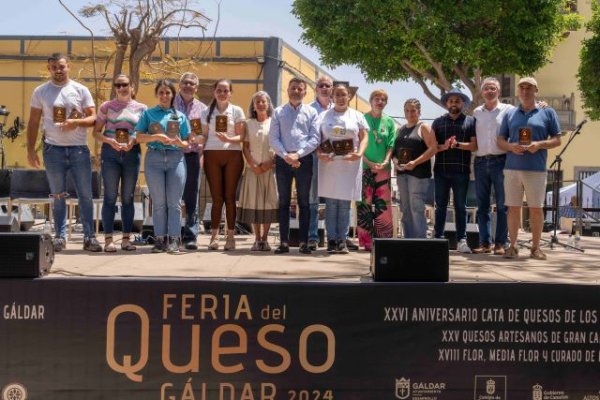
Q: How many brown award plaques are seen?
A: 12